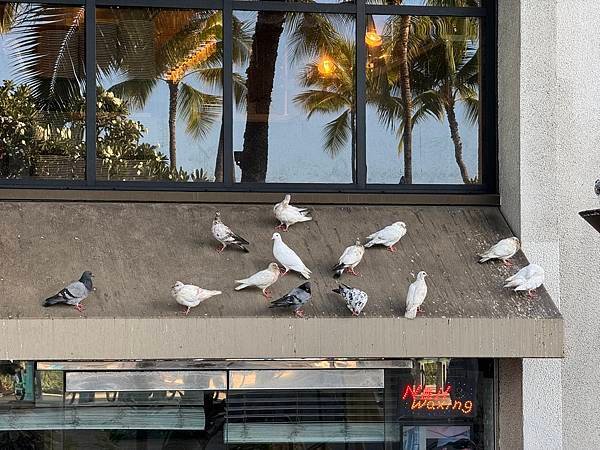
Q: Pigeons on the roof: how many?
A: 13